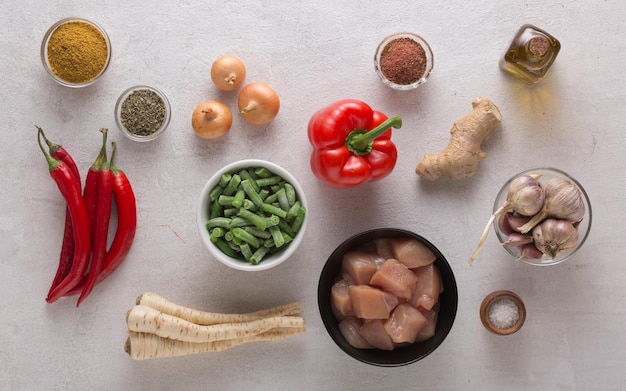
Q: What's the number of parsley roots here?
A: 3